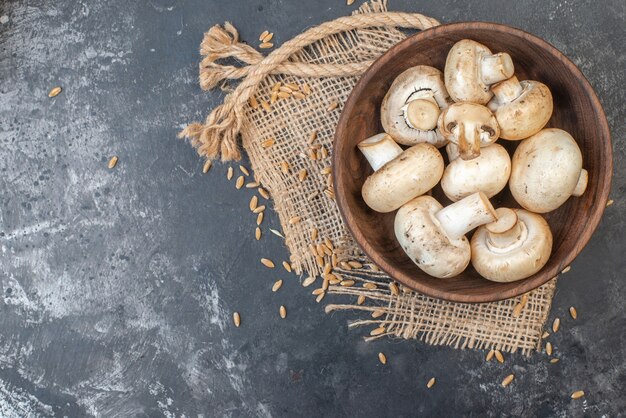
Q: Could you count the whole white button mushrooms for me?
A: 8